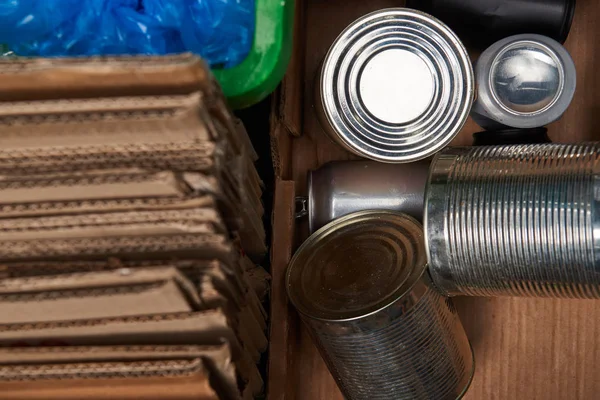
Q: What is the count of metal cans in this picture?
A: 6